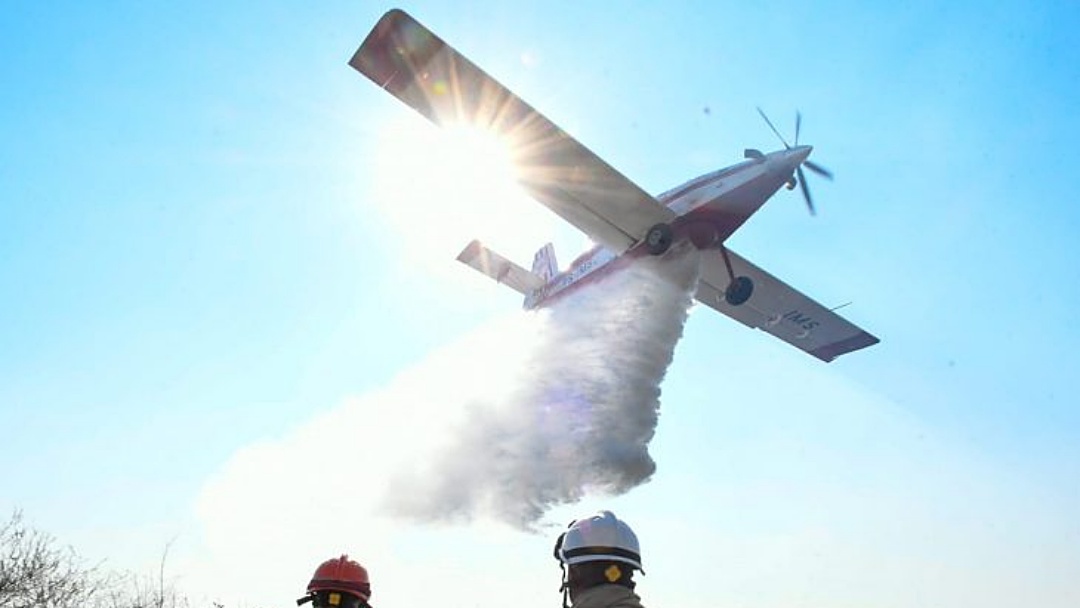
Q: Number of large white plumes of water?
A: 1